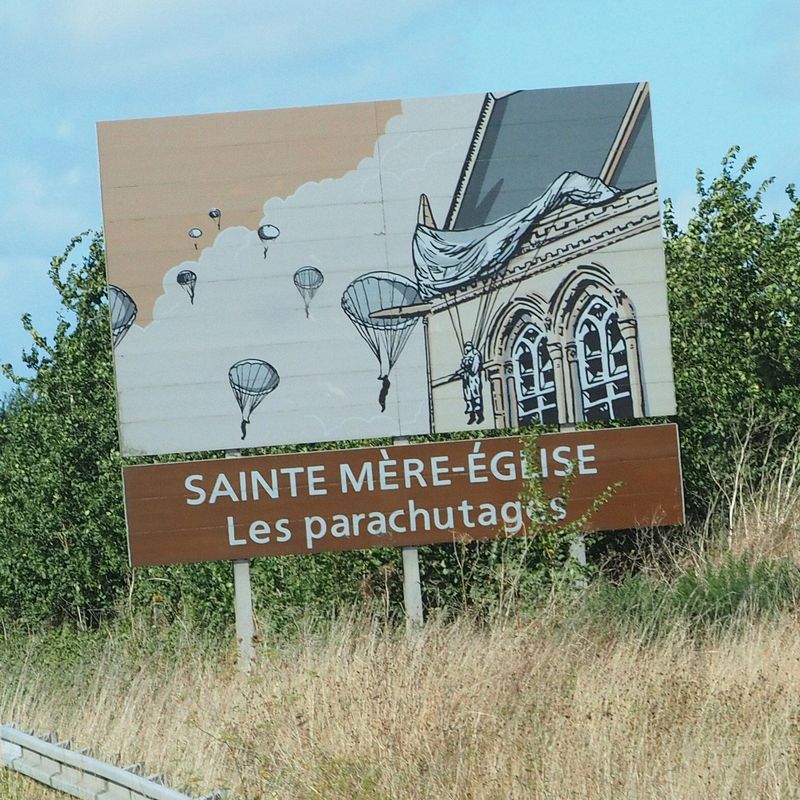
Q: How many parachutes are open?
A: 8